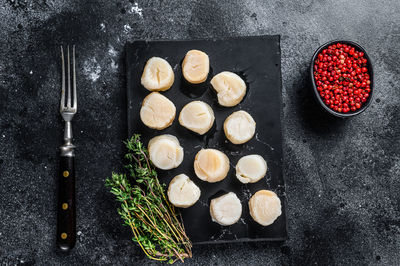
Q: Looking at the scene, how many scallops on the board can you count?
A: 12